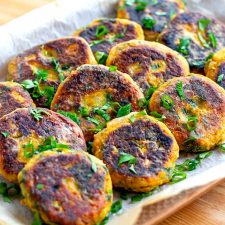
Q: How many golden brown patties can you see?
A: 12